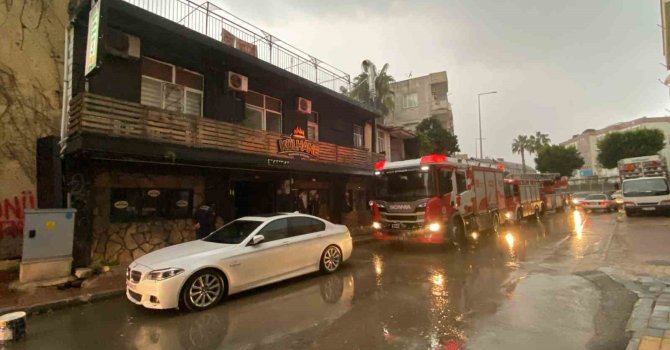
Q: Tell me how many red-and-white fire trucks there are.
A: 3